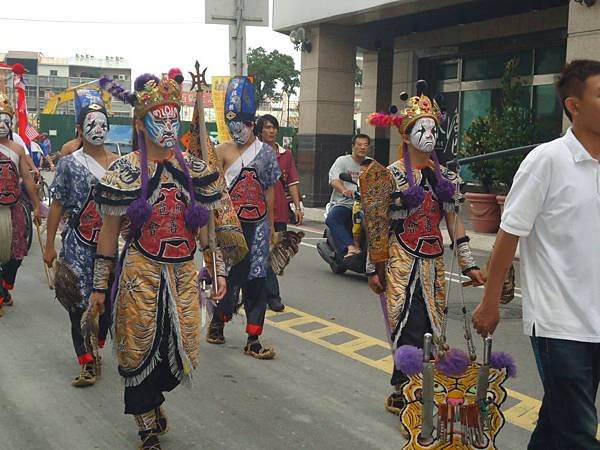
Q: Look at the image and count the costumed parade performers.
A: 5